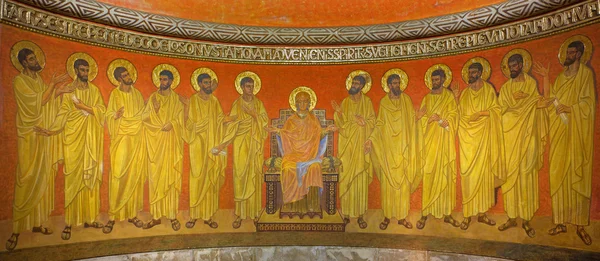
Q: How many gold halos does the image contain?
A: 13